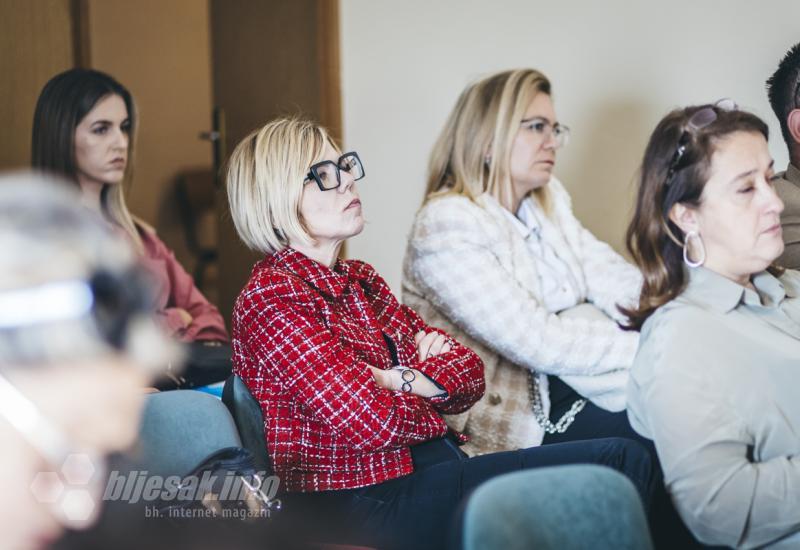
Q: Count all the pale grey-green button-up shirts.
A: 1